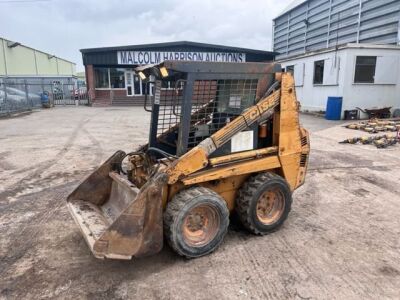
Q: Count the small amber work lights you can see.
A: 2